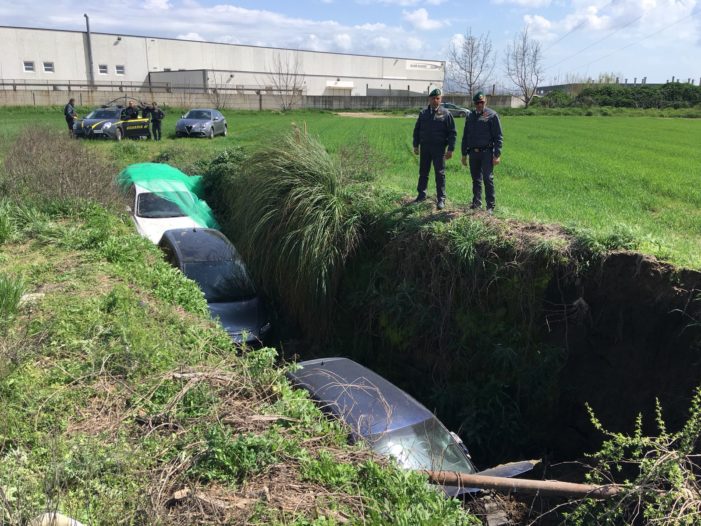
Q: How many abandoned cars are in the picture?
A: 3